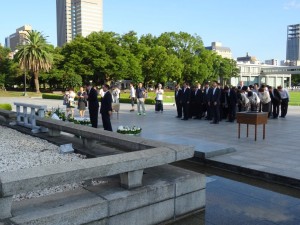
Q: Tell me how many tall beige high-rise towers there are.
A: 1